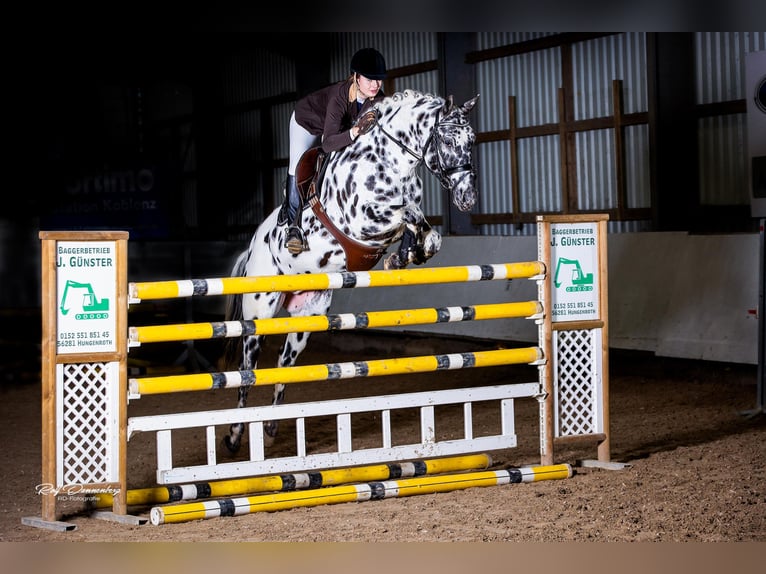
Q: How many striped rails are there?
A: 5